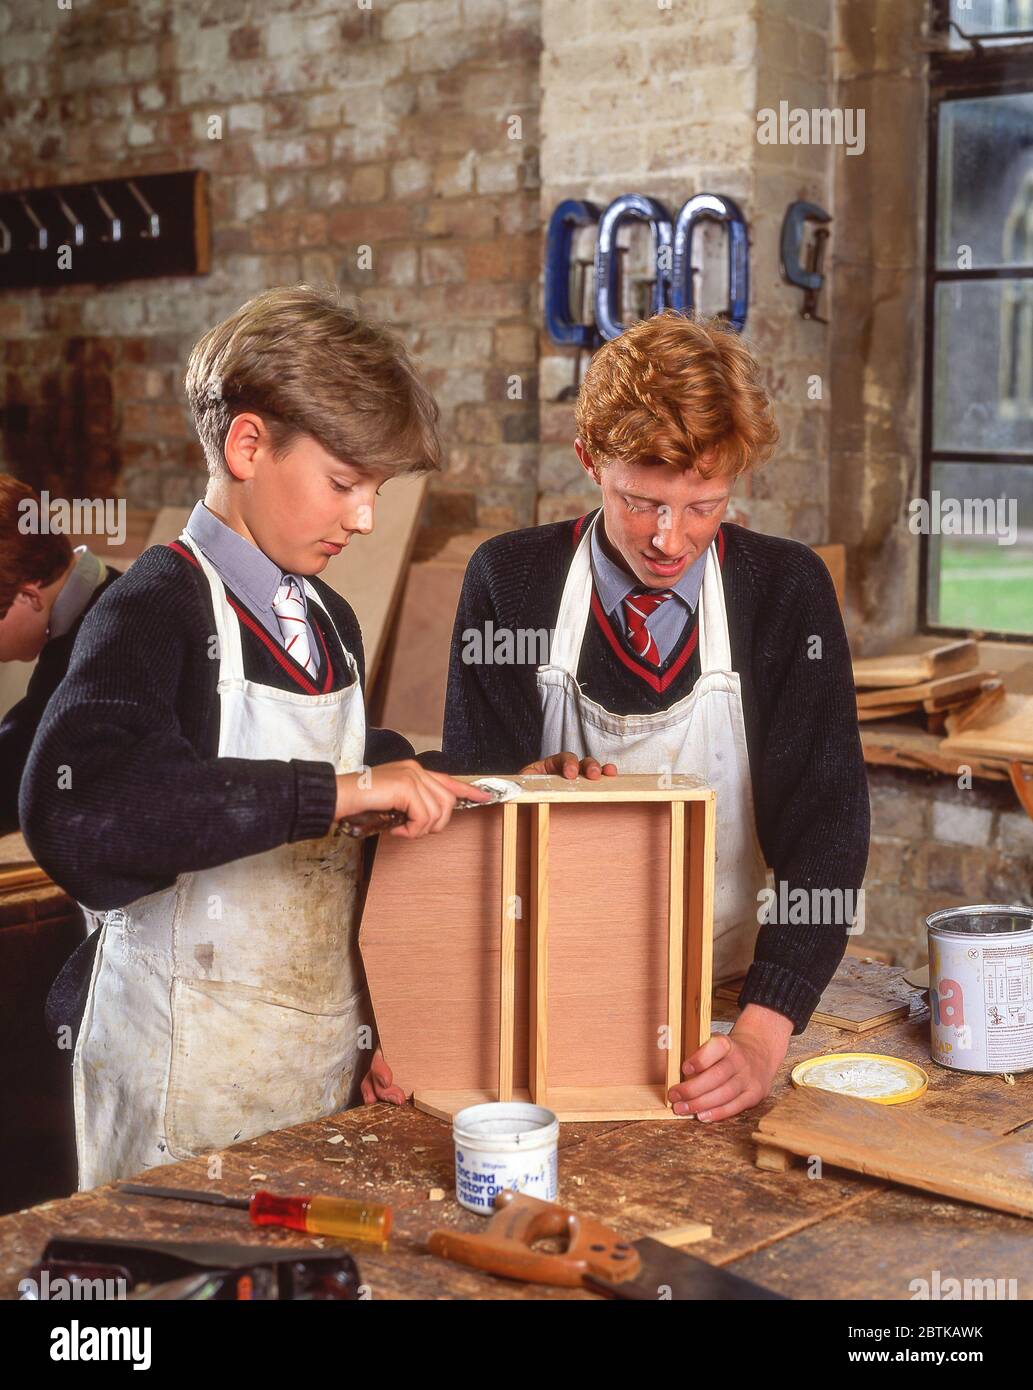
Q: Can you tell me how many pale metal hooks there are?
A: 5